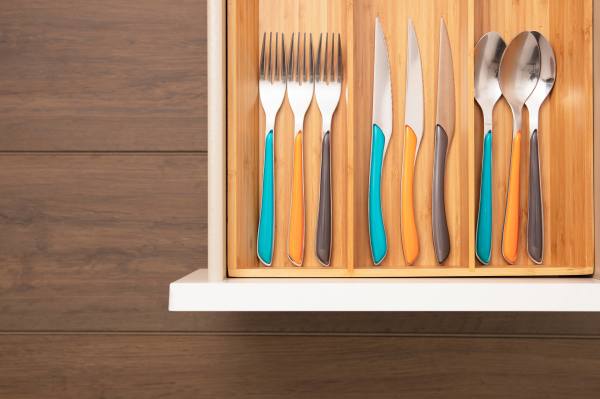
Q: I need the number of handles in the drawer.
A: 9